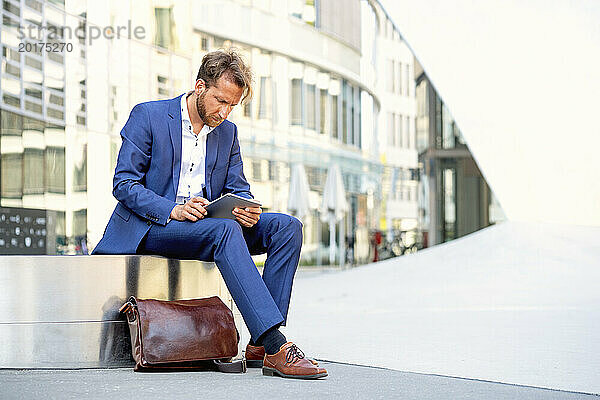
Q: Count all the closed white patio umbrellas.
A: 2